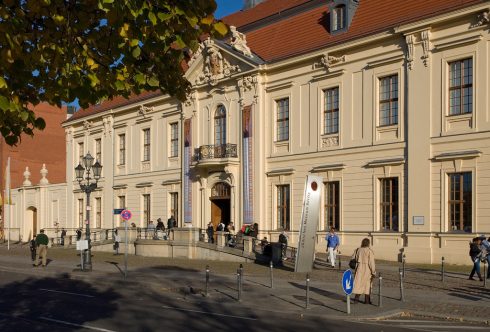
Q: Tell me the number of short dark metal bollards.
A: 11